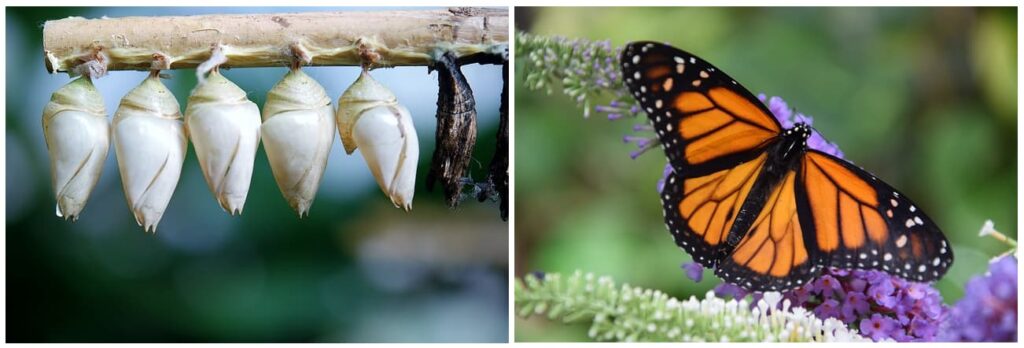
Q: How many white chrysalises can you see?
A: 5